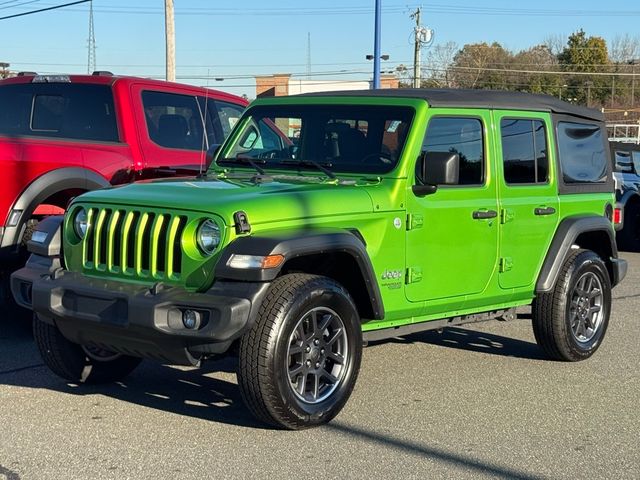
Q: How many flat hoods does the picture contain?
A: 1